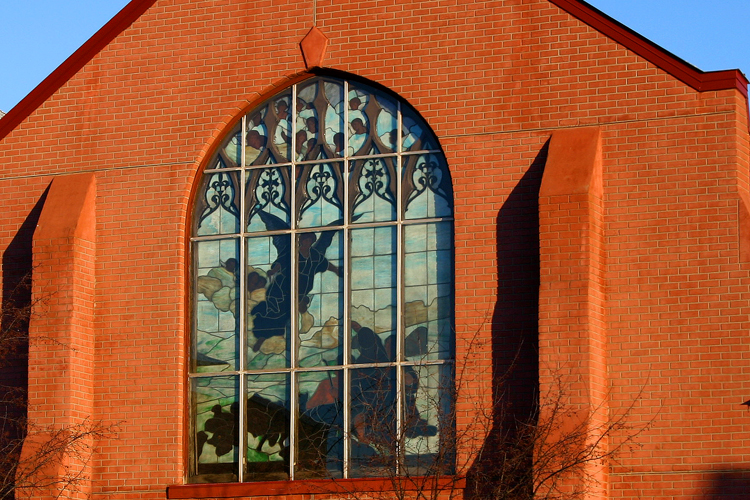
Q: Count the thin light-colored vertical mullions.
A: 4